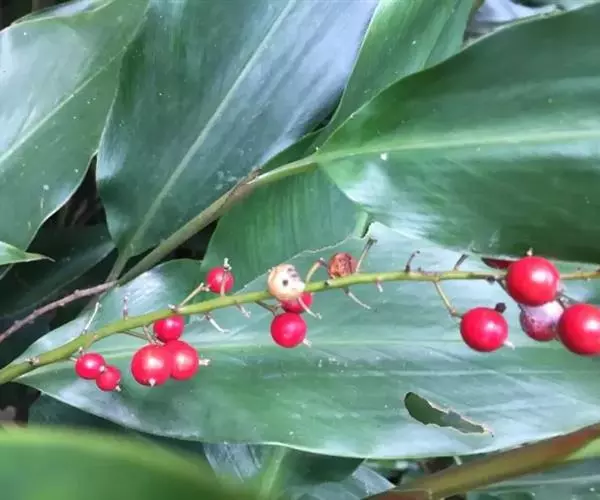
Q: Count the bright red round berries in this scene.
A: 11